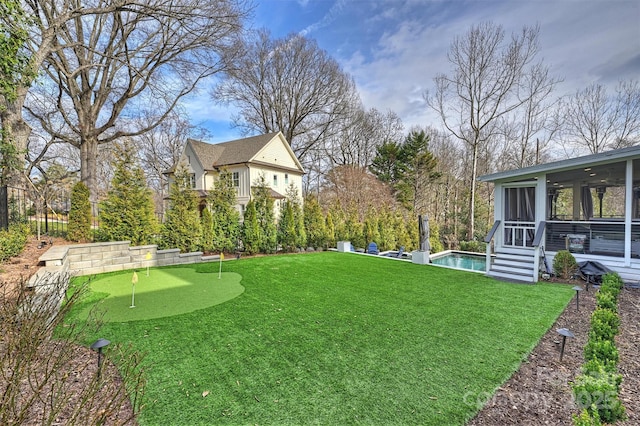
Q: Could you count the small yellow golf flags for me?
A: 3